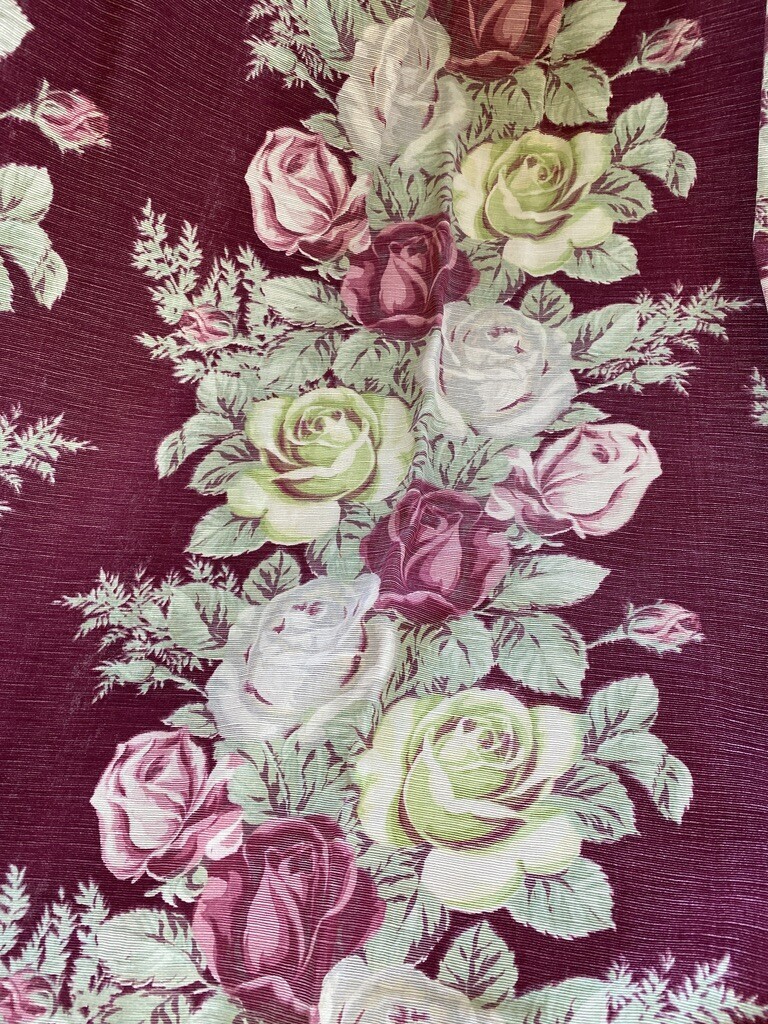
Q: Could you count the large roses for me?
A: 14